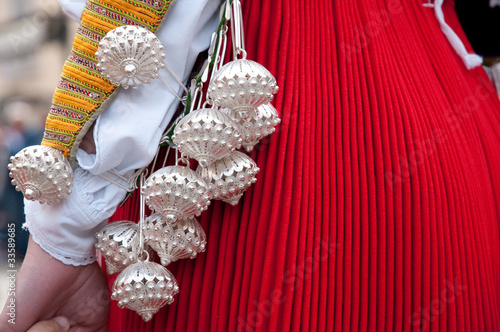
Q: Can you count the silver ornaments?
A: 10